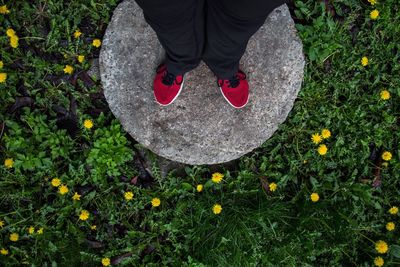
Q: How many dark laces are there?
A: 2